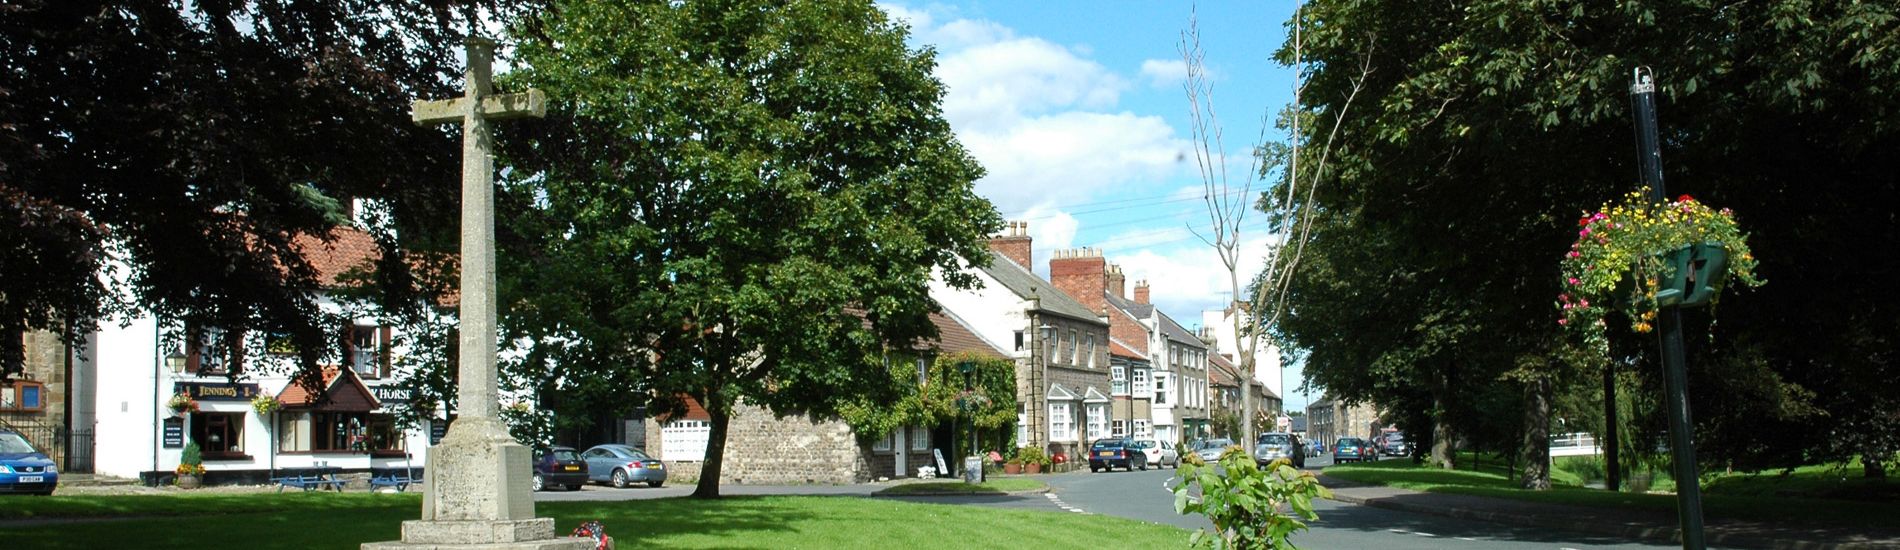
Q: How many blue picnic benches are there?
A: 2